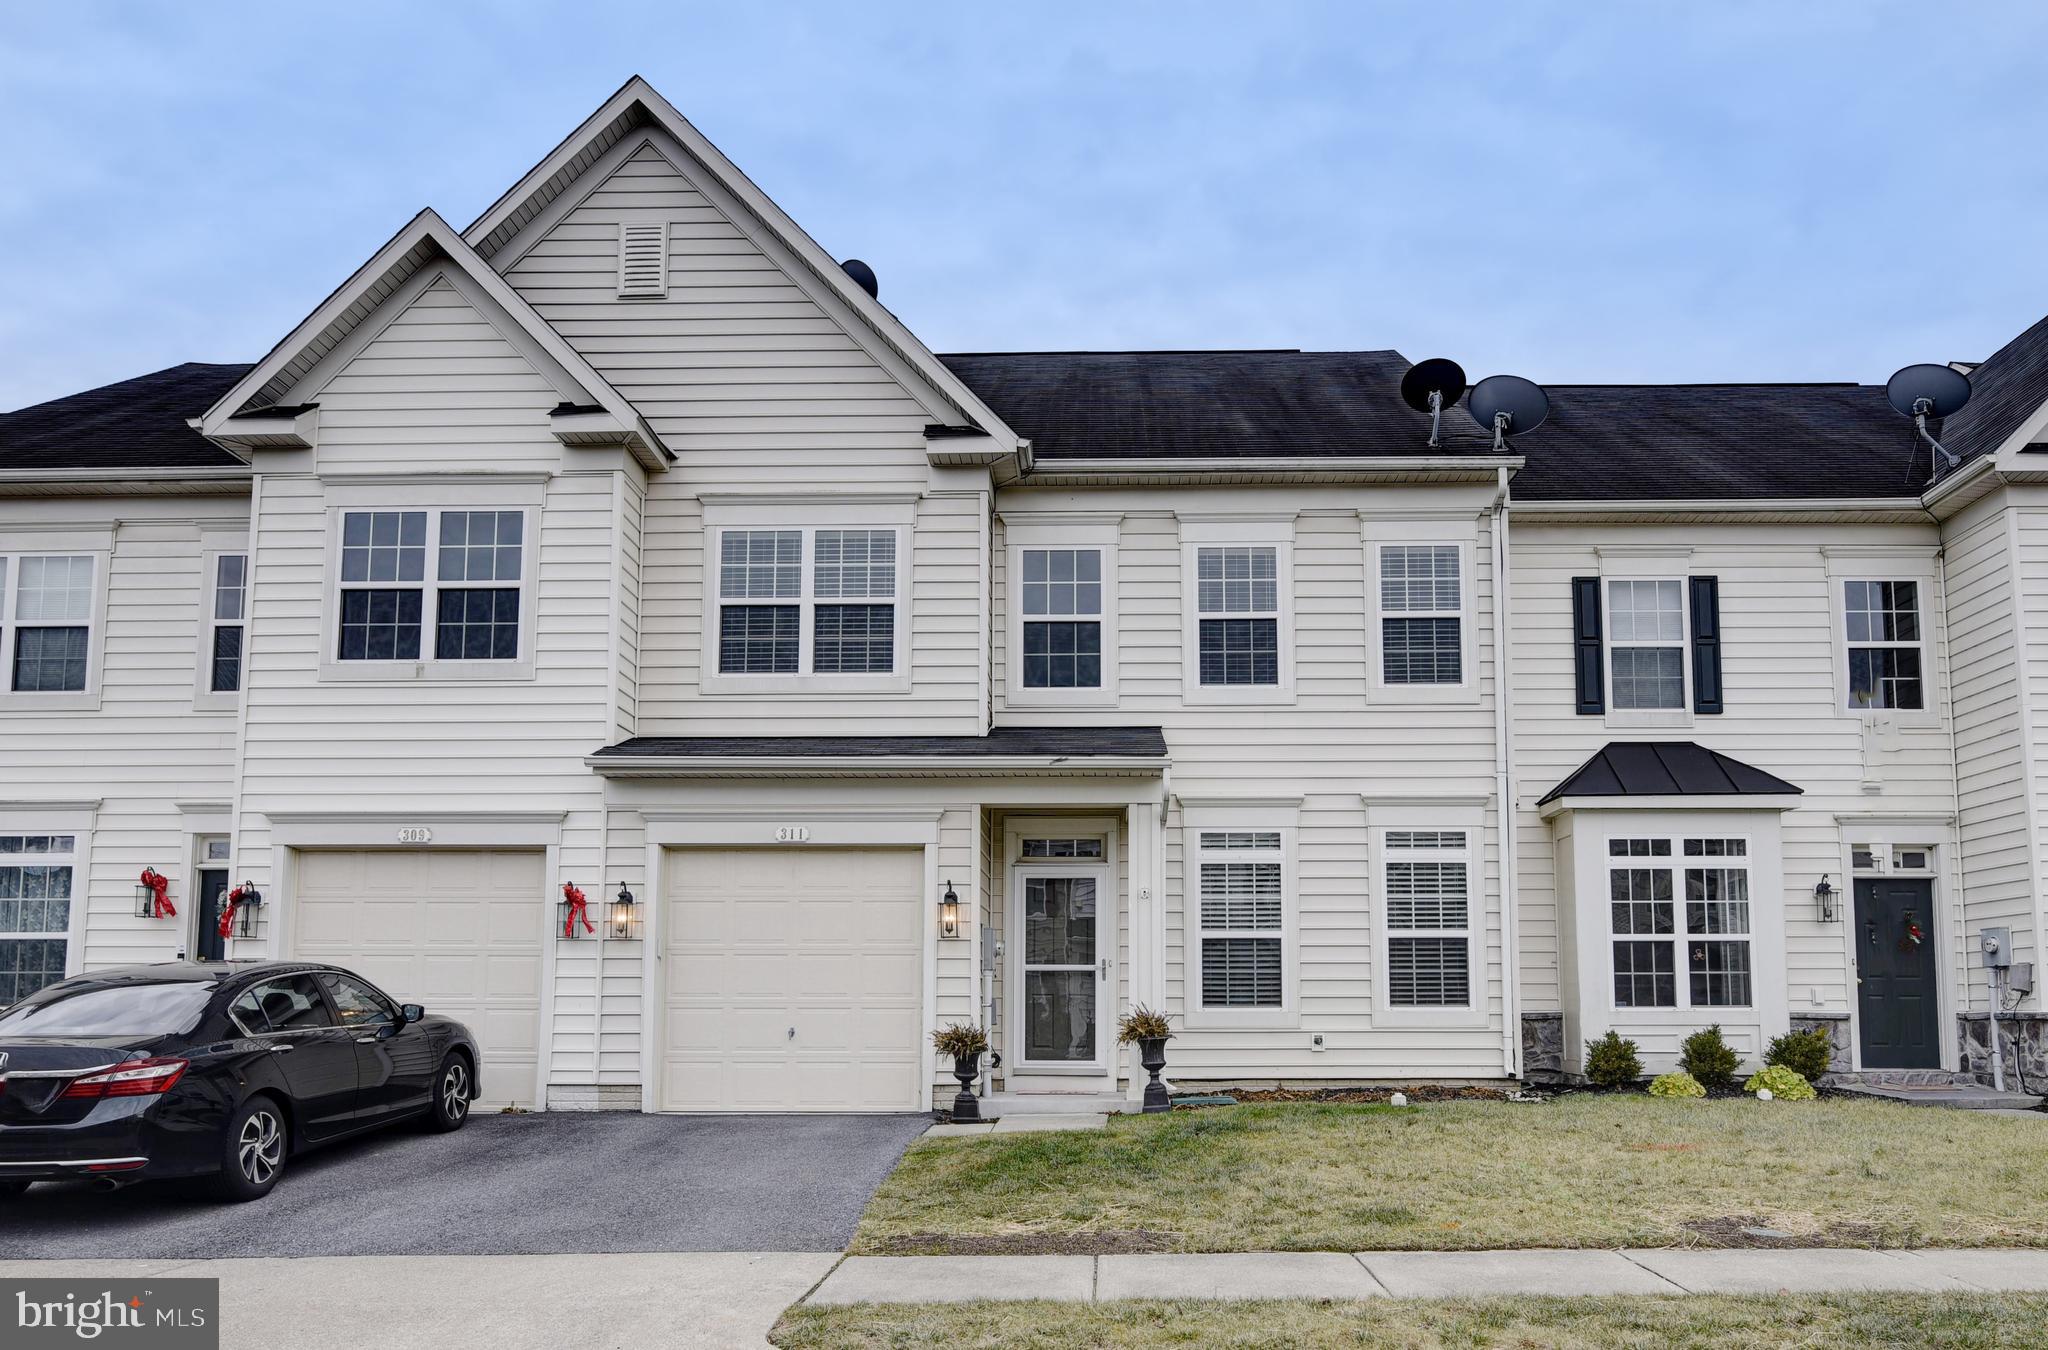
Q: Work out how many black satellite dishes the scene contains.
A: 4